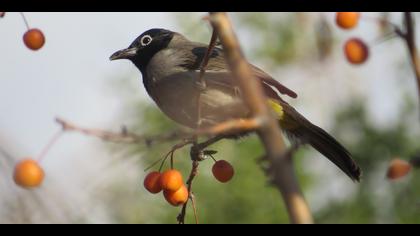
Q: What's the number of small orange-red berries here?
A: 9